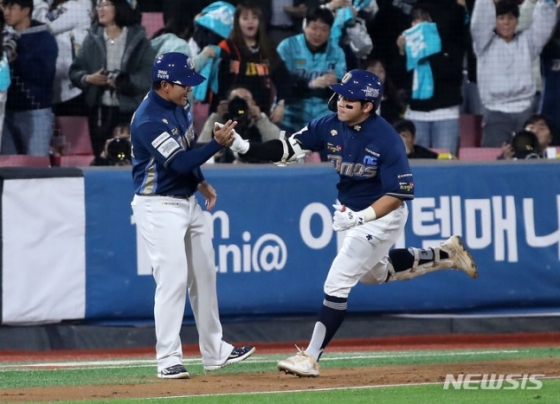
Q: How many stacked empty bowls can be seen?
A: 0